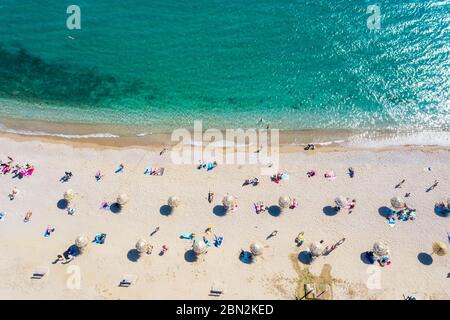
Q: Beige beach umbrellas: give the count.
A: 14